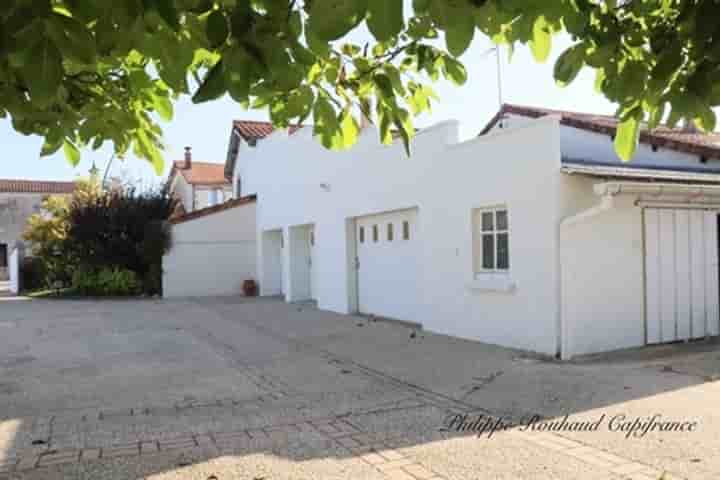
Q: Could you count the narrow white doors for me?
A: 2